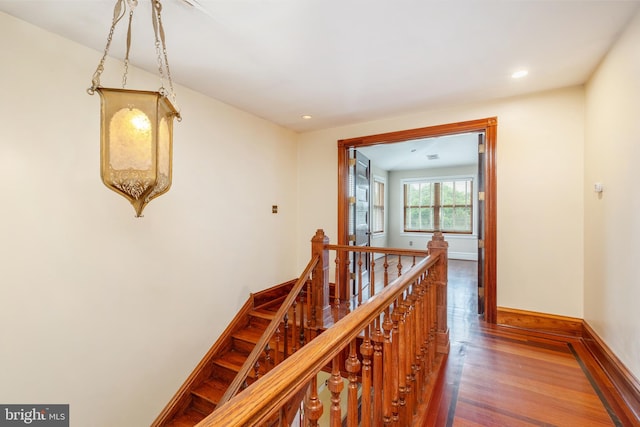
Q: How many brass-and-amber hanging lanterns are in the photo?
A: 1